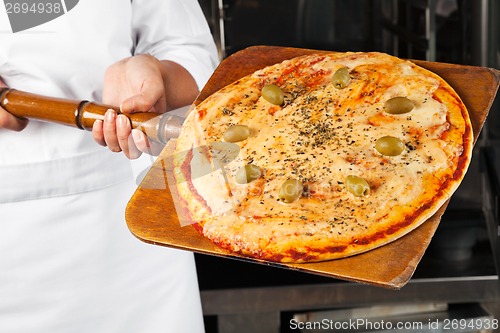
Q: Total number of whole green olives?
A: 8